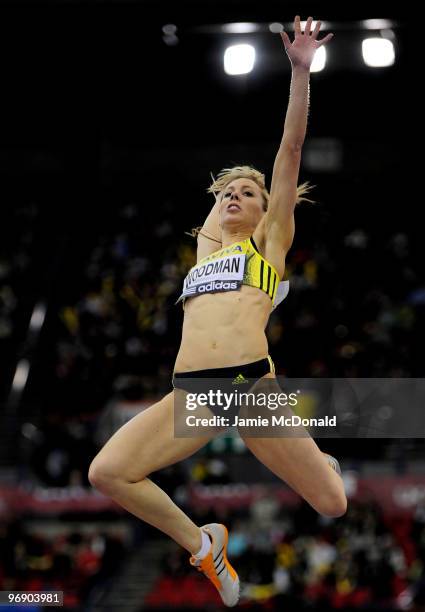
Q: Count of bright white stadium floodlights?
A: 3